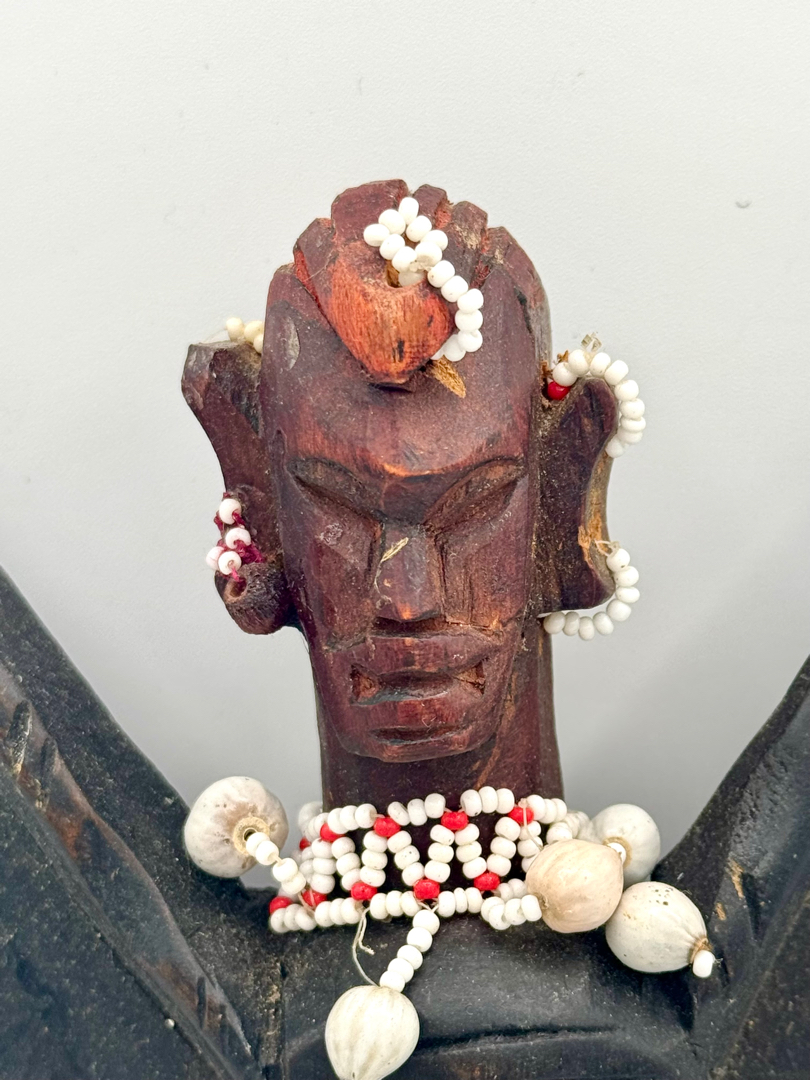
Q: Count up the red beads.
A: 11